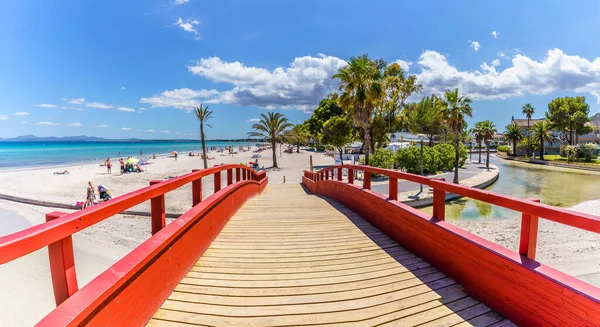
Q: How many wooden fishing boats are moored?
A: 0